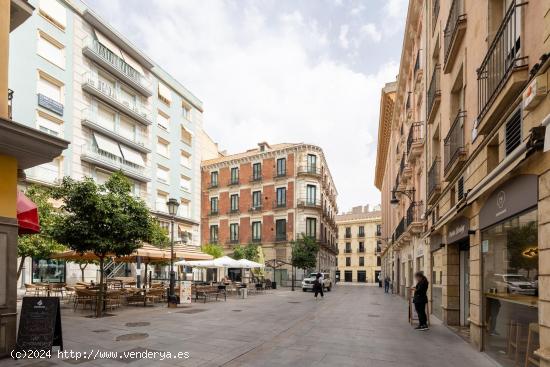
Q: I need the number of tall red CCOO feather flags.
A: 0